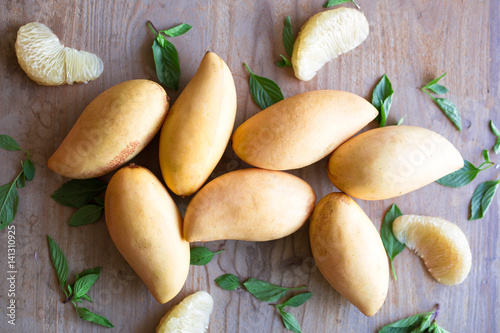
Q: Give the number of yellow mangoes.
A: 7